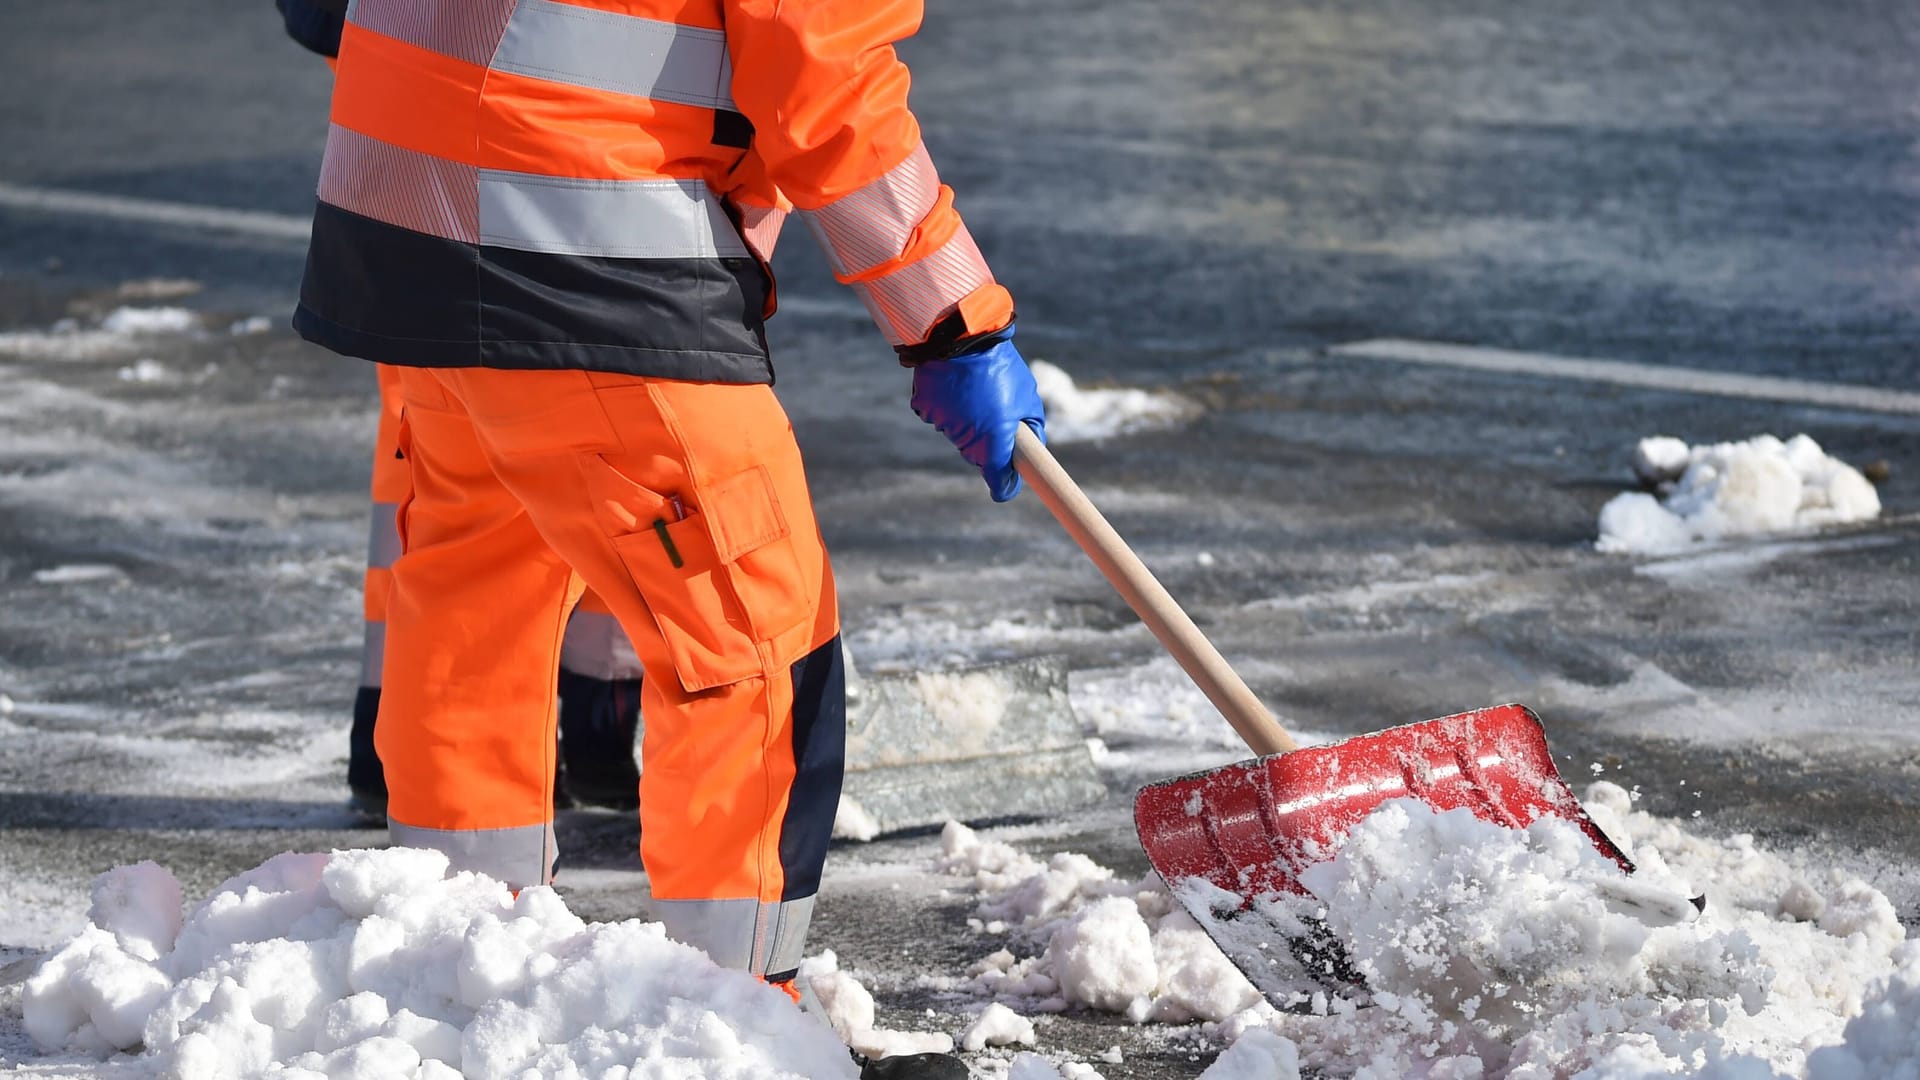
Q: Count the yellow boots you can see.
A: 0